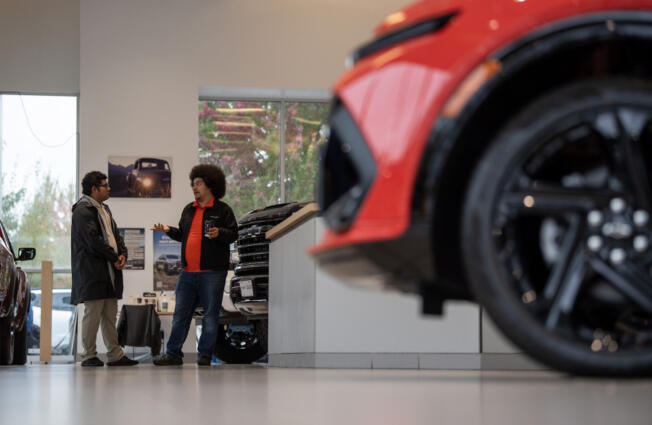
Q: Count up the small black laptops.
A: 0